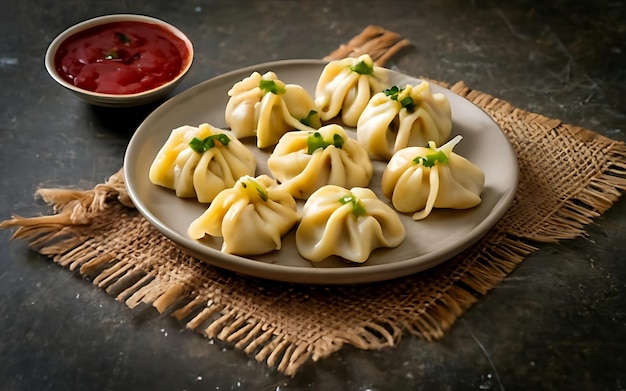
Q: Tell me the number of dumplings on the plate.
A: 8